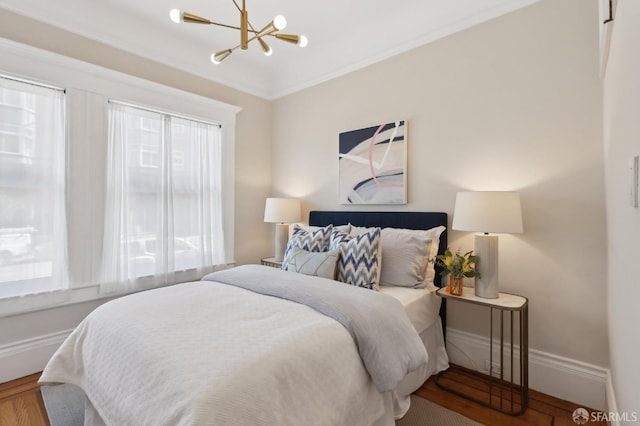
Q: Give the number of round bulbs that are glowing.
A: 5